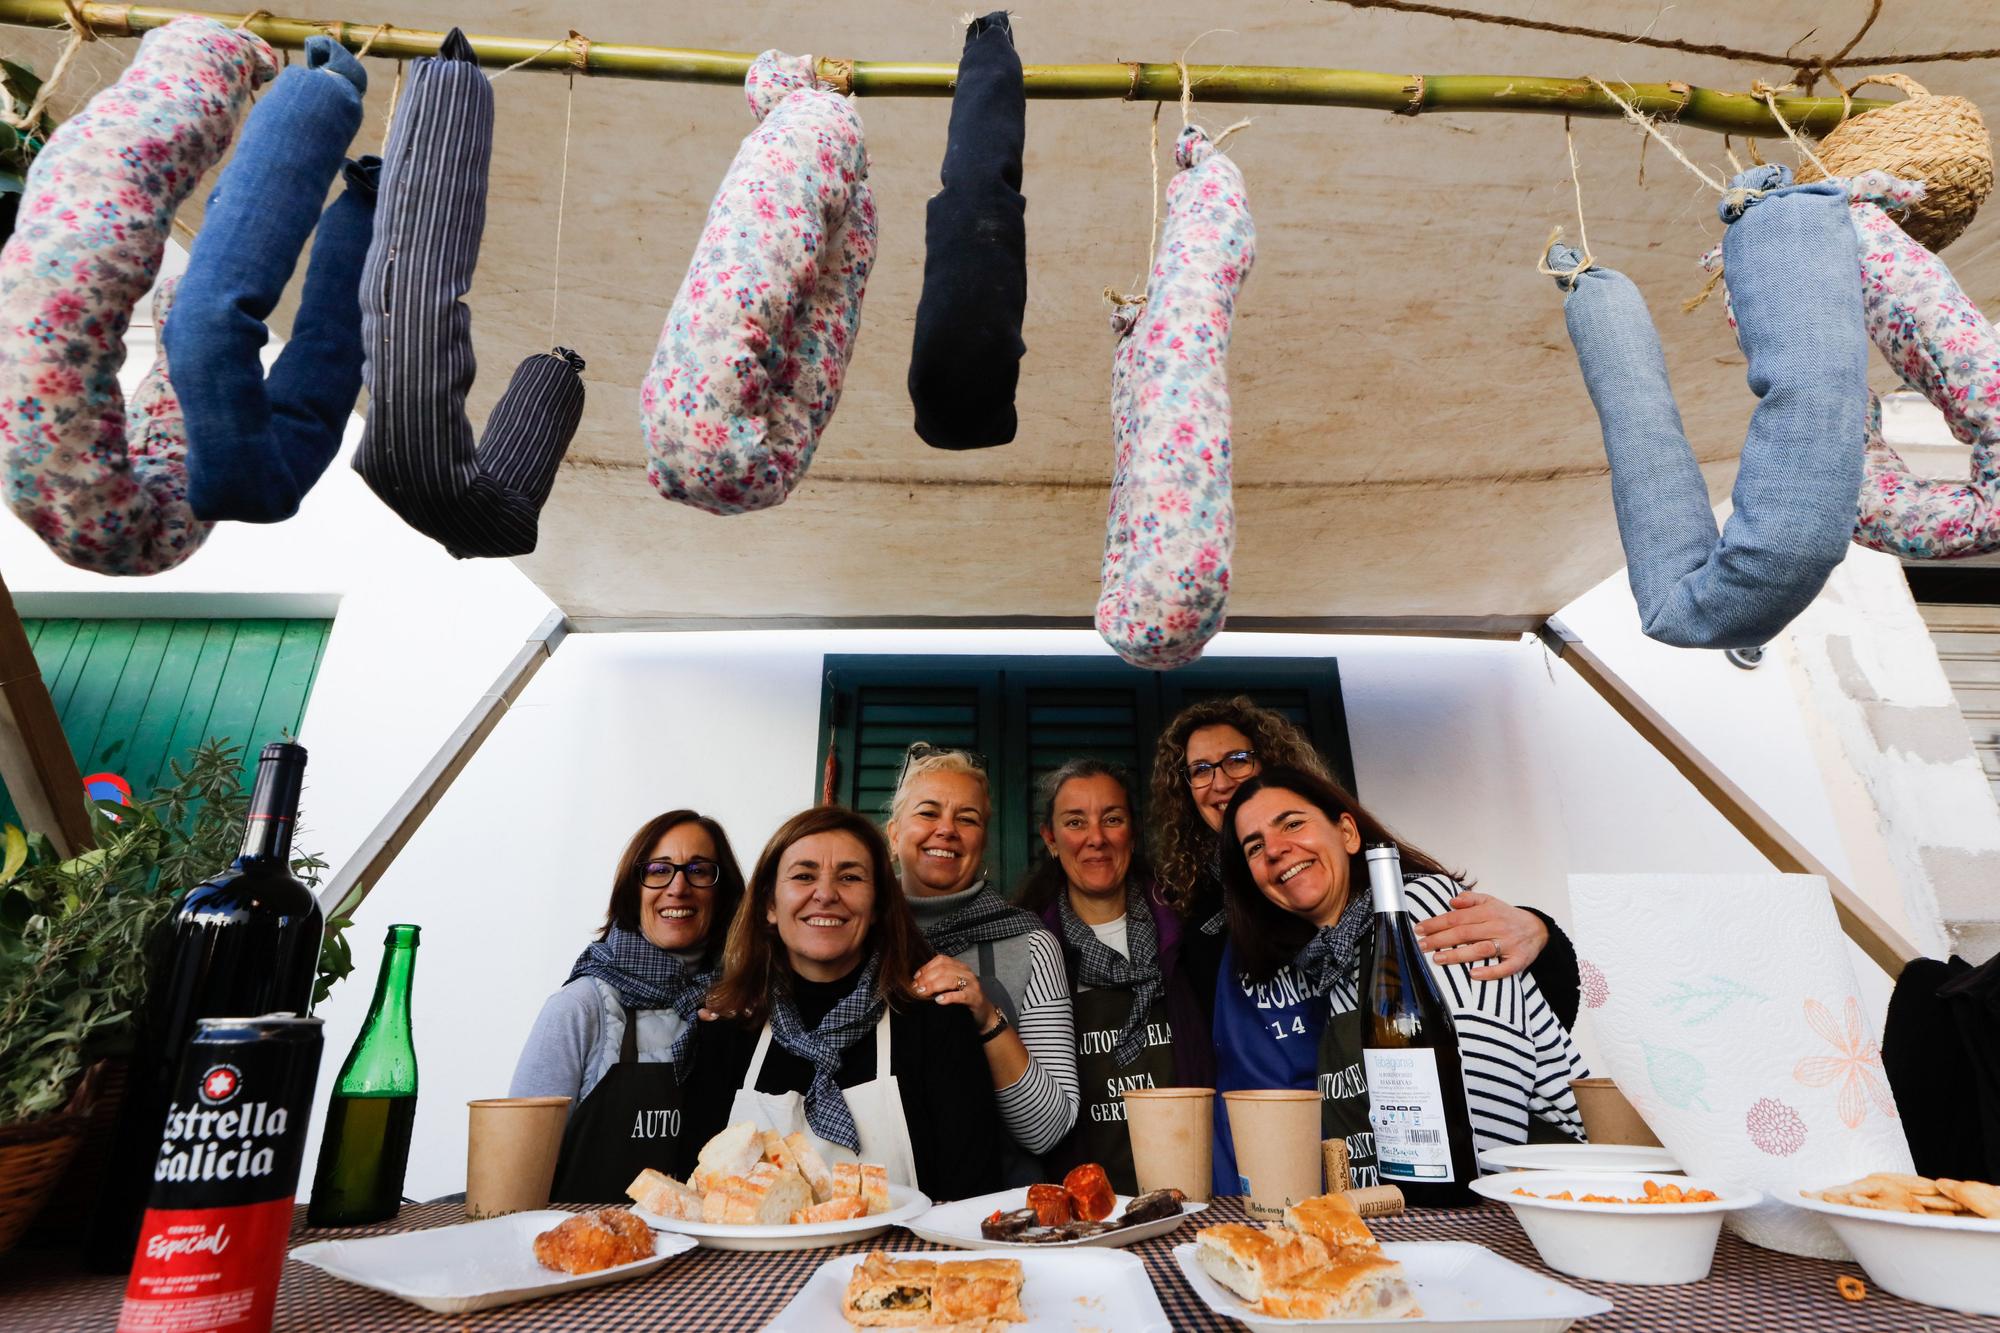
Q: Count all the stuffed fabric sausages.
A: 8